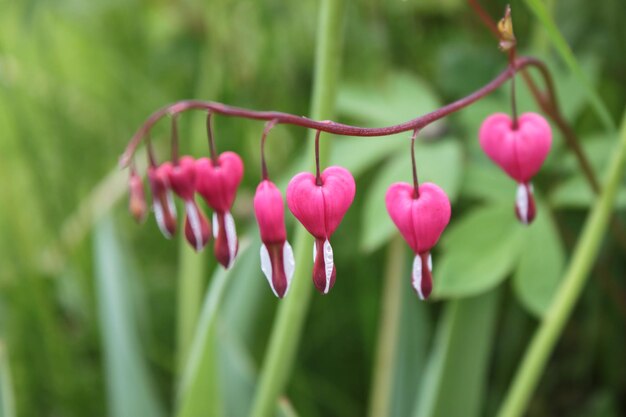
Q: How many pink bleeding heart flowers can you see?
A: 8